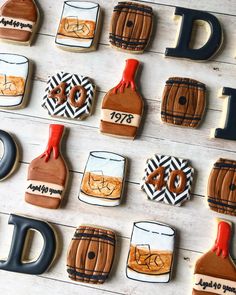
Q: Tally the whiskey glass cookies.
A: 4